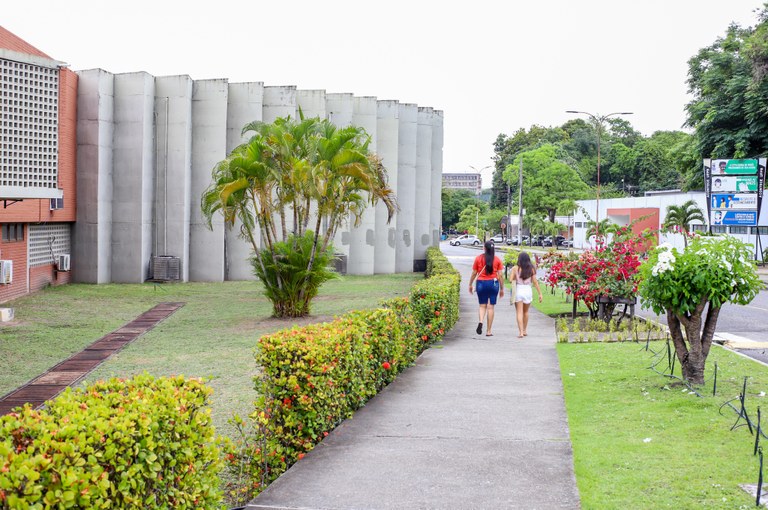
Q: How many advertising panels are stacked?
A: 4